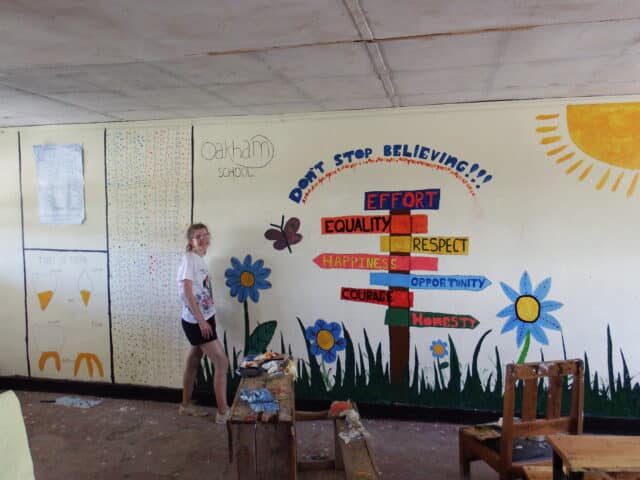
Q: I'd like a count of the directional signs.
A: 7